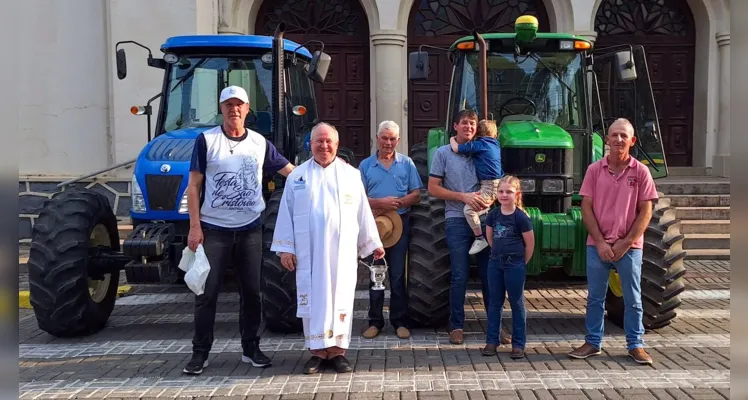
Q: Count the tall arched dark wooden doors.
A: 3